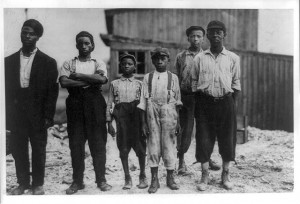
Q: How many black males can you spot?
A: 6